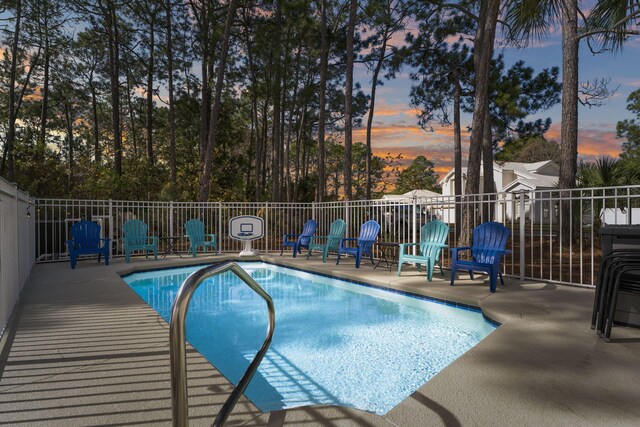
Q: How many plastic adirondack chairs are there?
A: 8